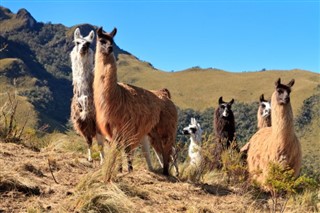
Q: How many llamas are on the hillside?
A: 6